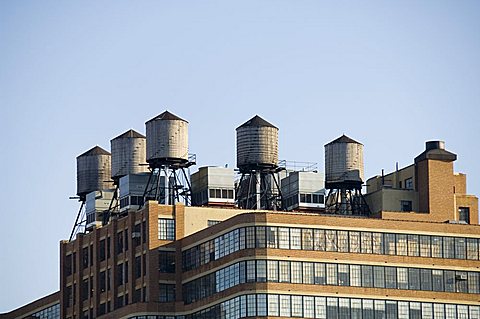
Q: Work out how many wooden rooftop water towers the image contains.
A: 5